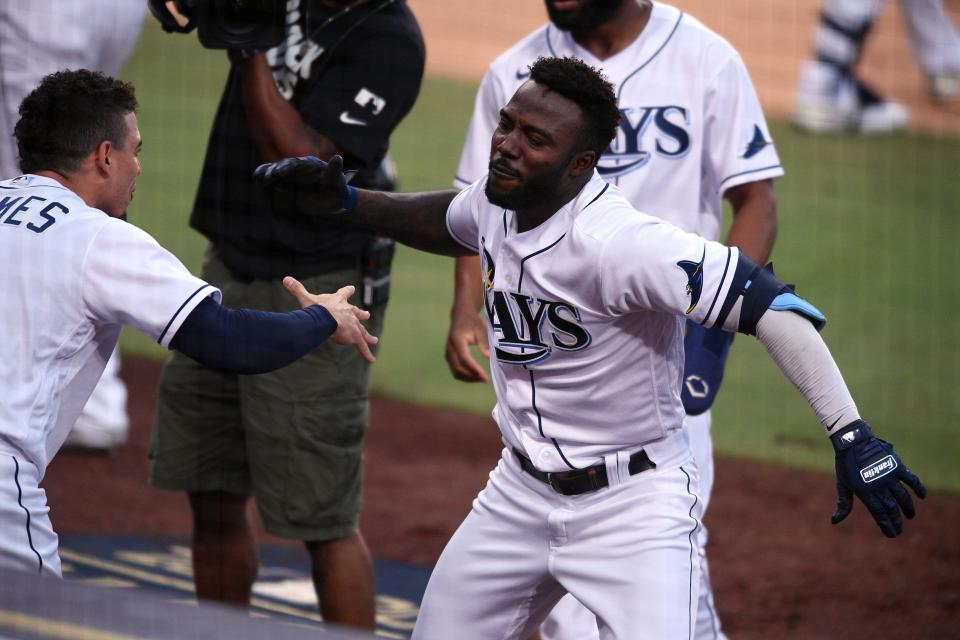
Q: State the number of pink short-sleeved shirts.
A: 0